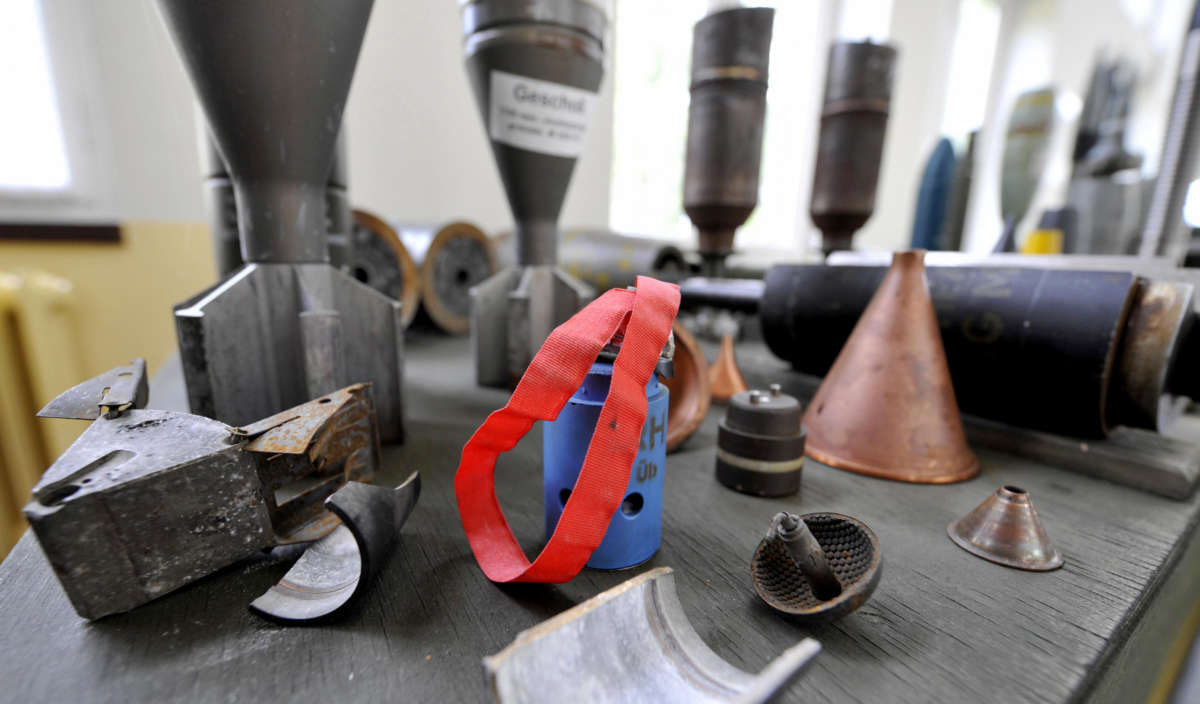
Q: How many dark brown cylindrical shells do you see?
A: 2